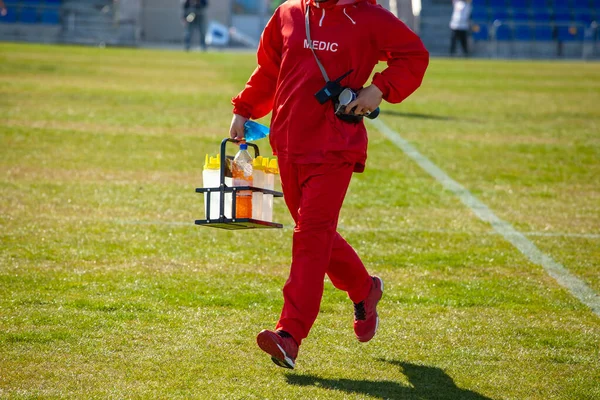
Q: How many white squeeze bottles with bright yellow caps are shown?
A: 3